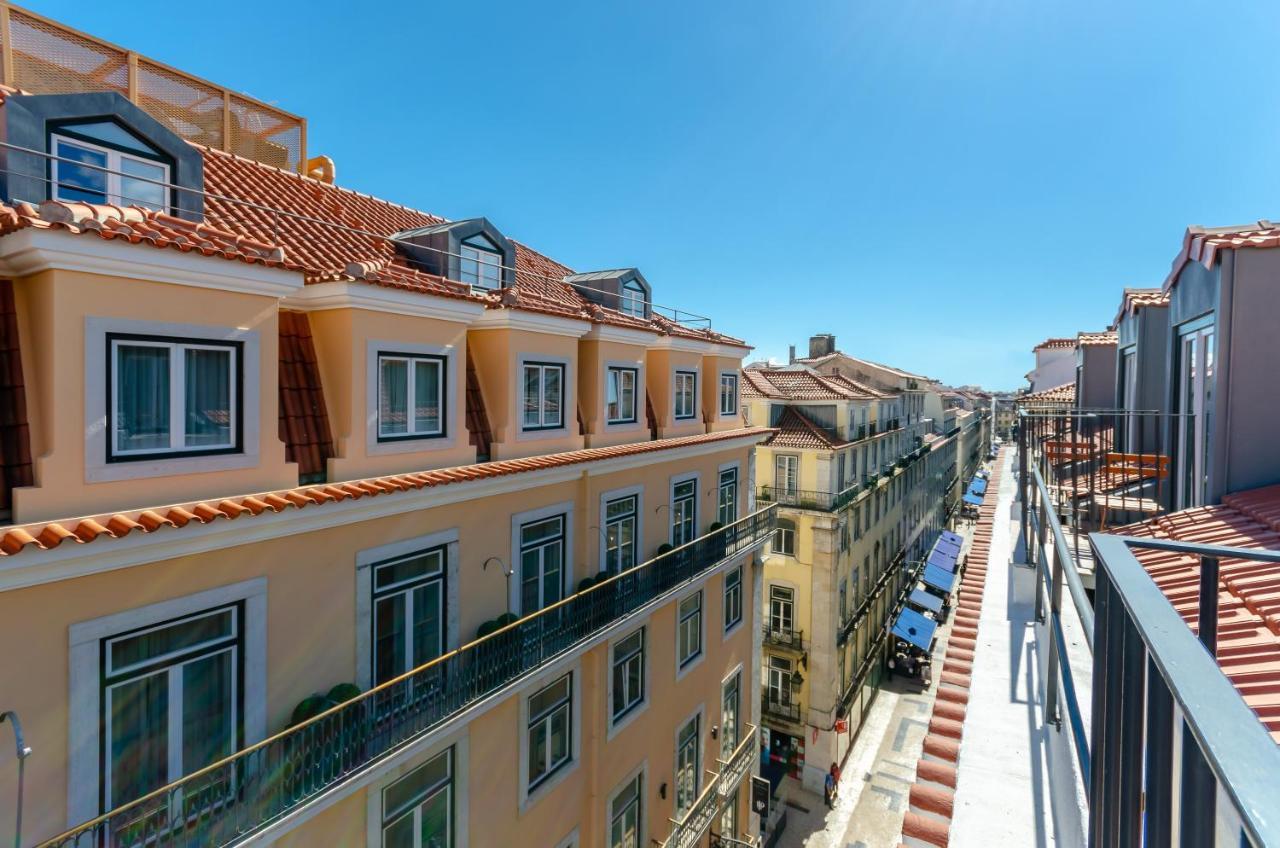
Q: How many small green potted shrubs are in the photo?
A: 8